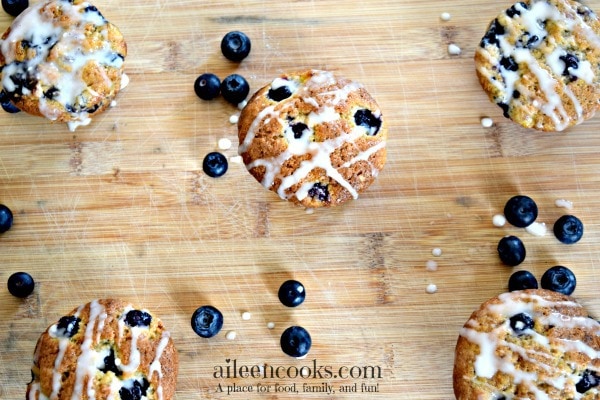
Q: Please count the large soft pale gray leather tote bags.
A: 0